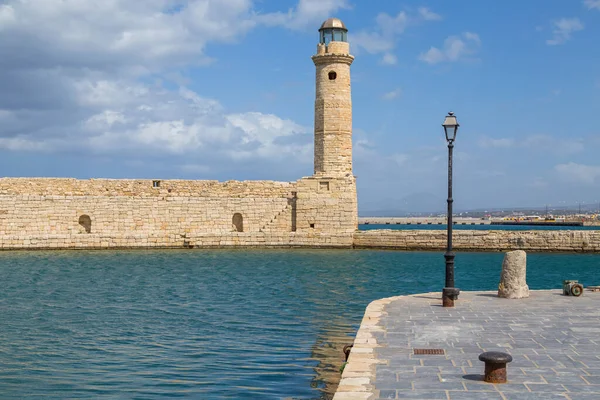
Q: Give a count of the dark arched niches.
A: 2